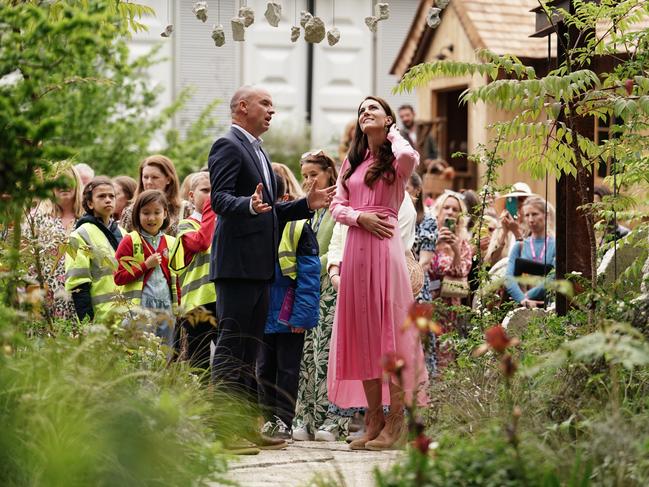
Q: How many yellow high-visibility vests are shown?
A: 4